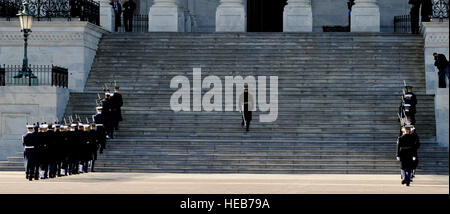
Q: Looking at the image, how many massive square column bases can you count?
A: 4